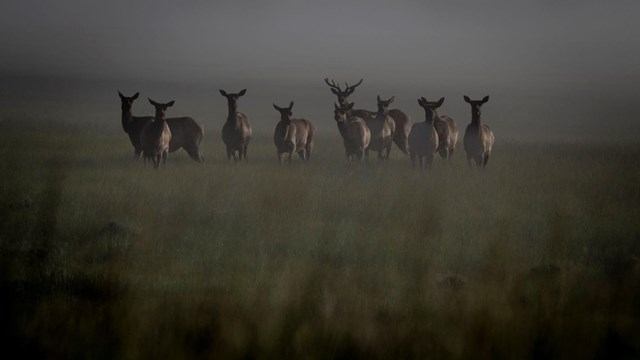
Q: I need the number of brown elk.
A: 10